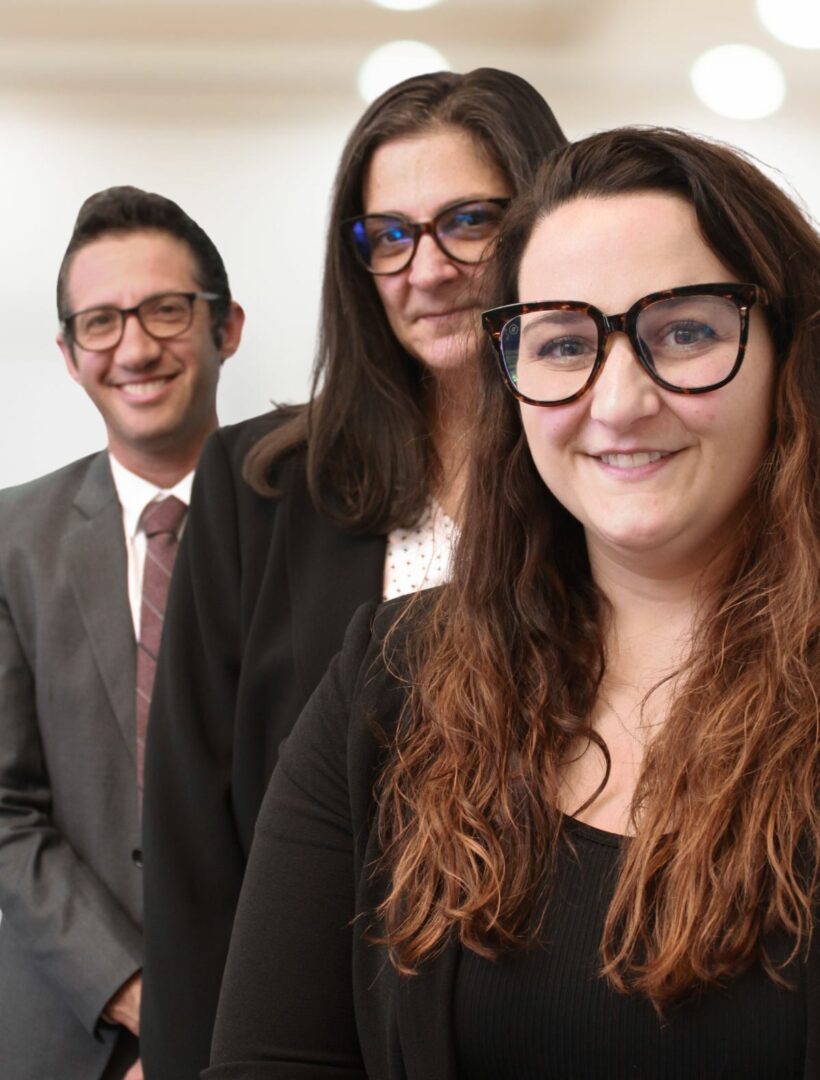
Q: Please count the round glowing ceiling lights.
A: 4